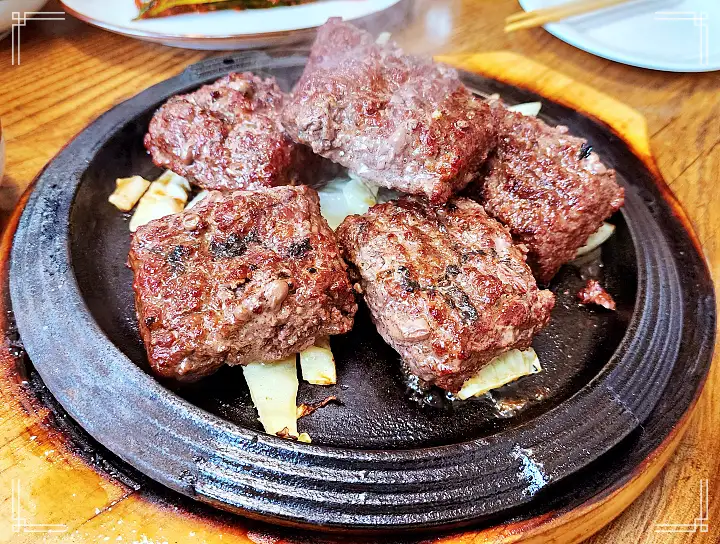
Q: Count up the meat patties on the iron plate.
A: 5